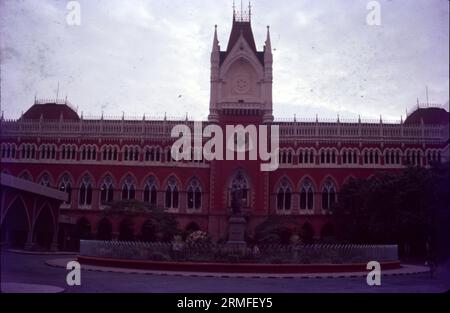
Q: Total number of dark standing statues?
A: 1